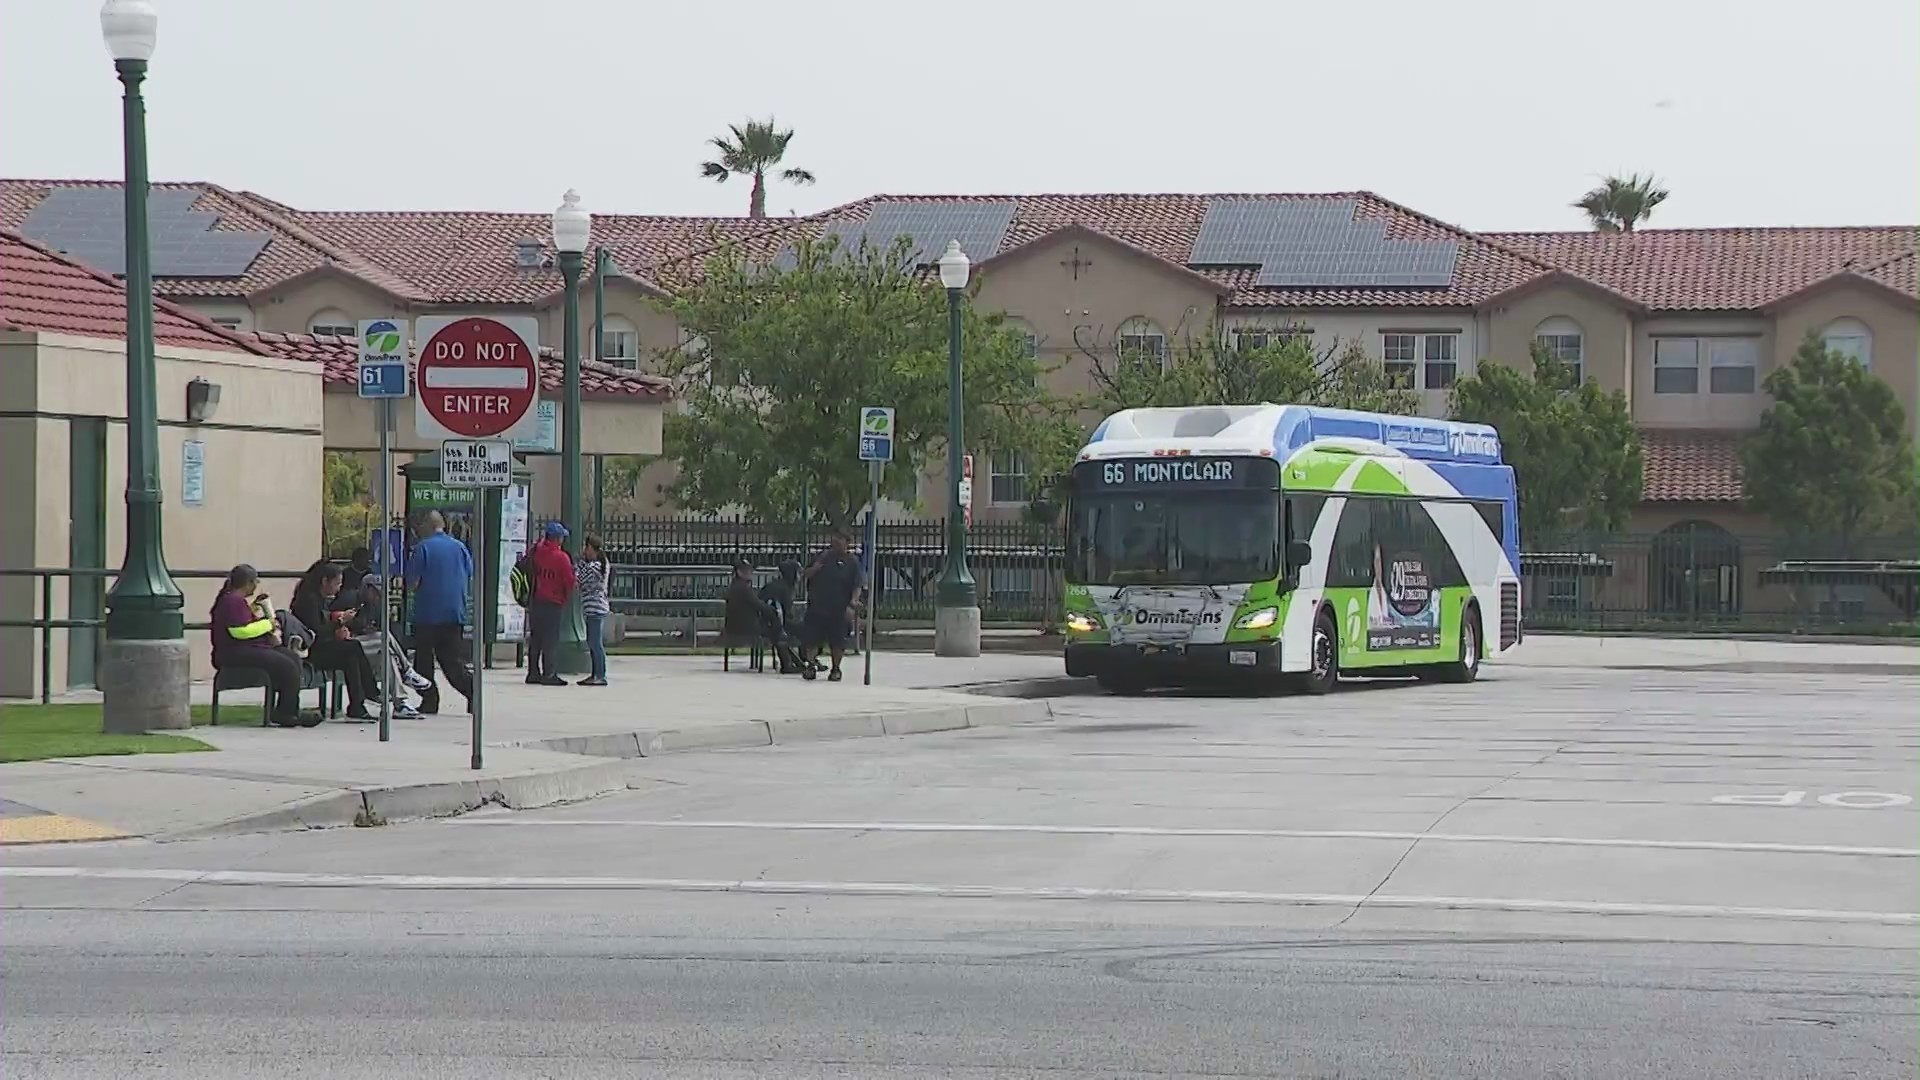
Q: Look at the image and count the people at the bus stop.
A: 10